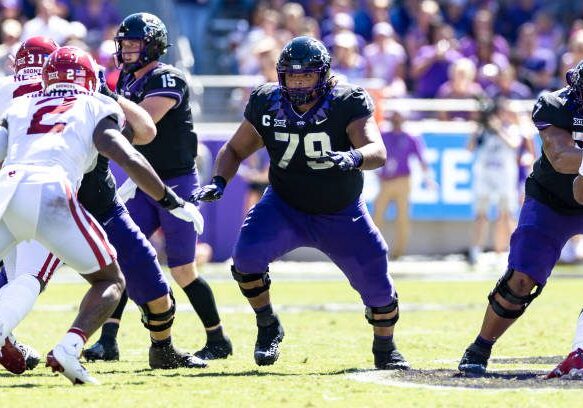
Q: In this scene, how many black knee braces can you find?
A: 4